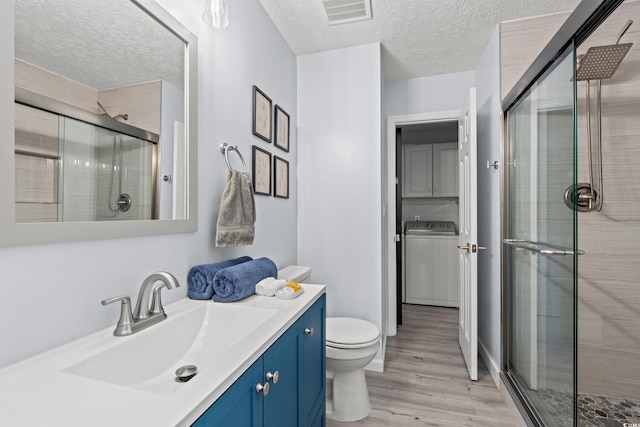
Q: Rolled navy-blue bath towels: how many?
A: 2